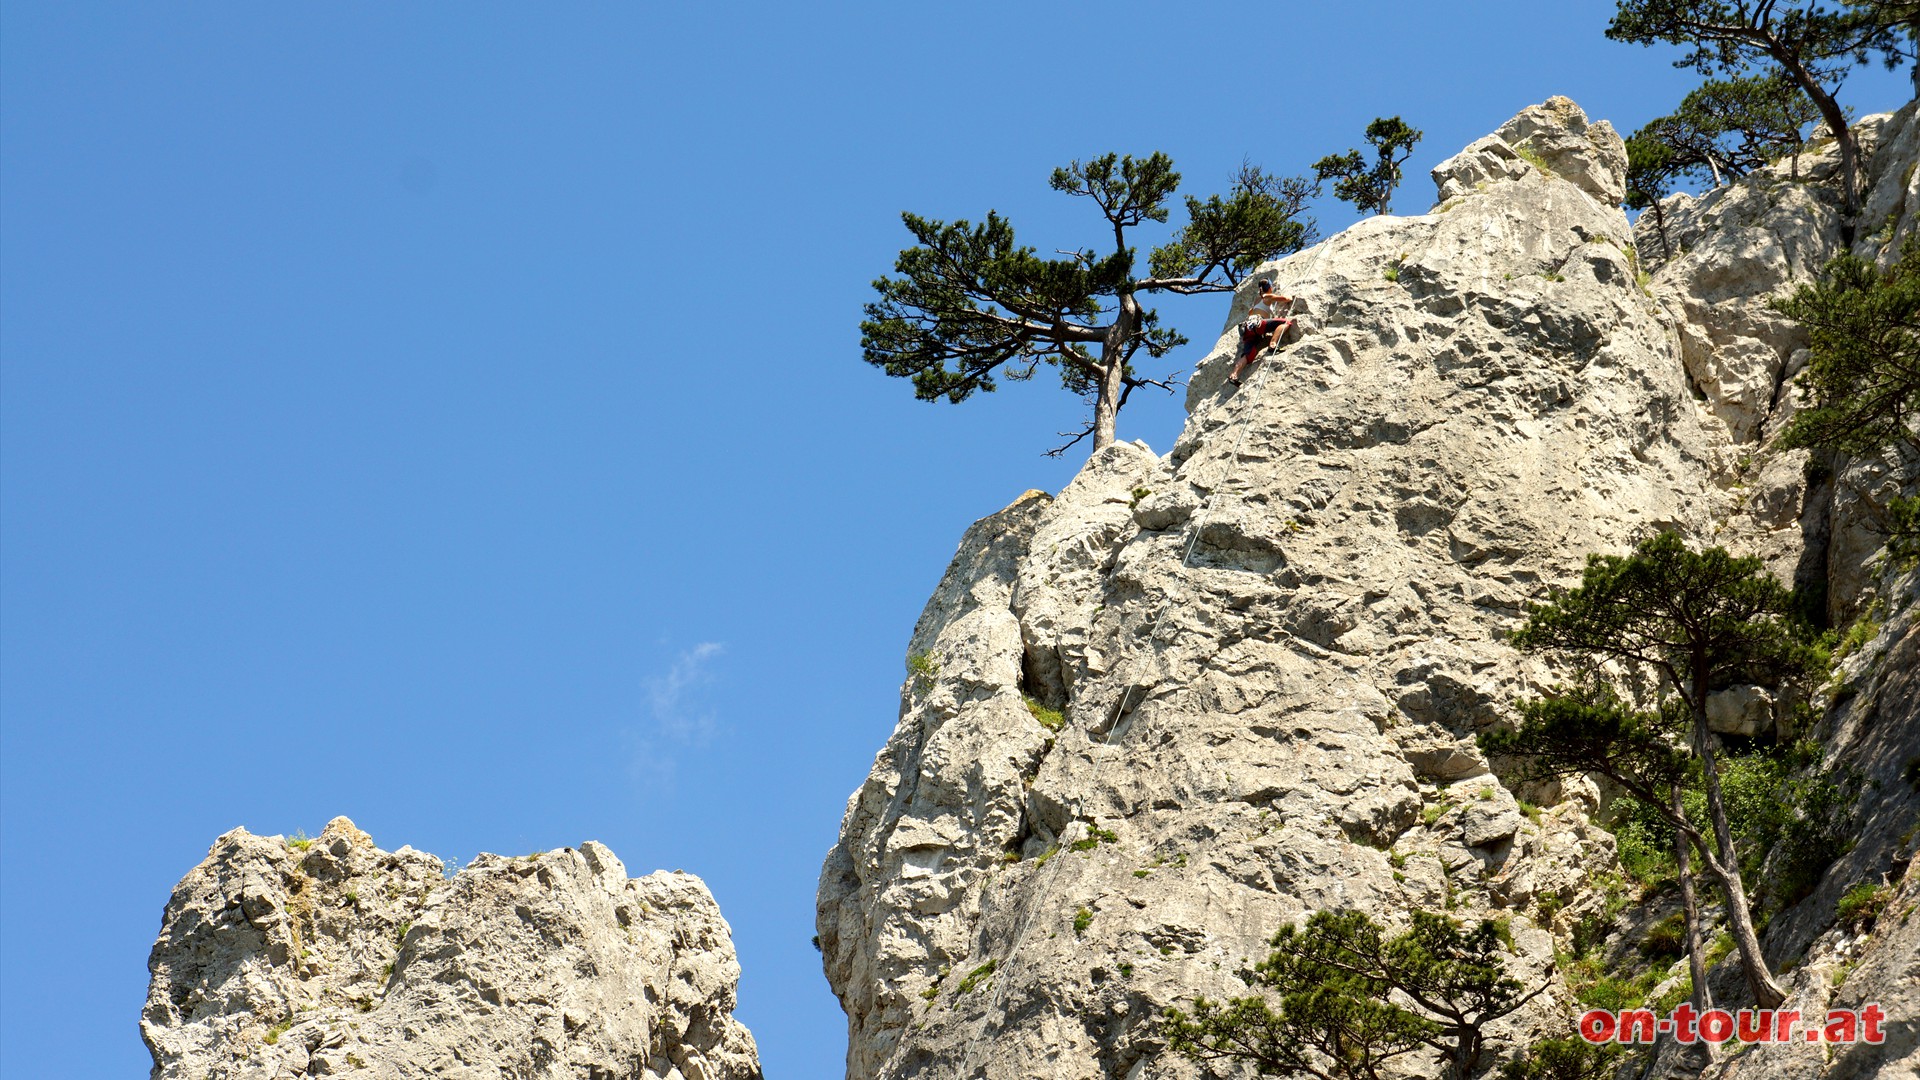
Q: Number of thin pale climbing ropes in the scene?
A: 1